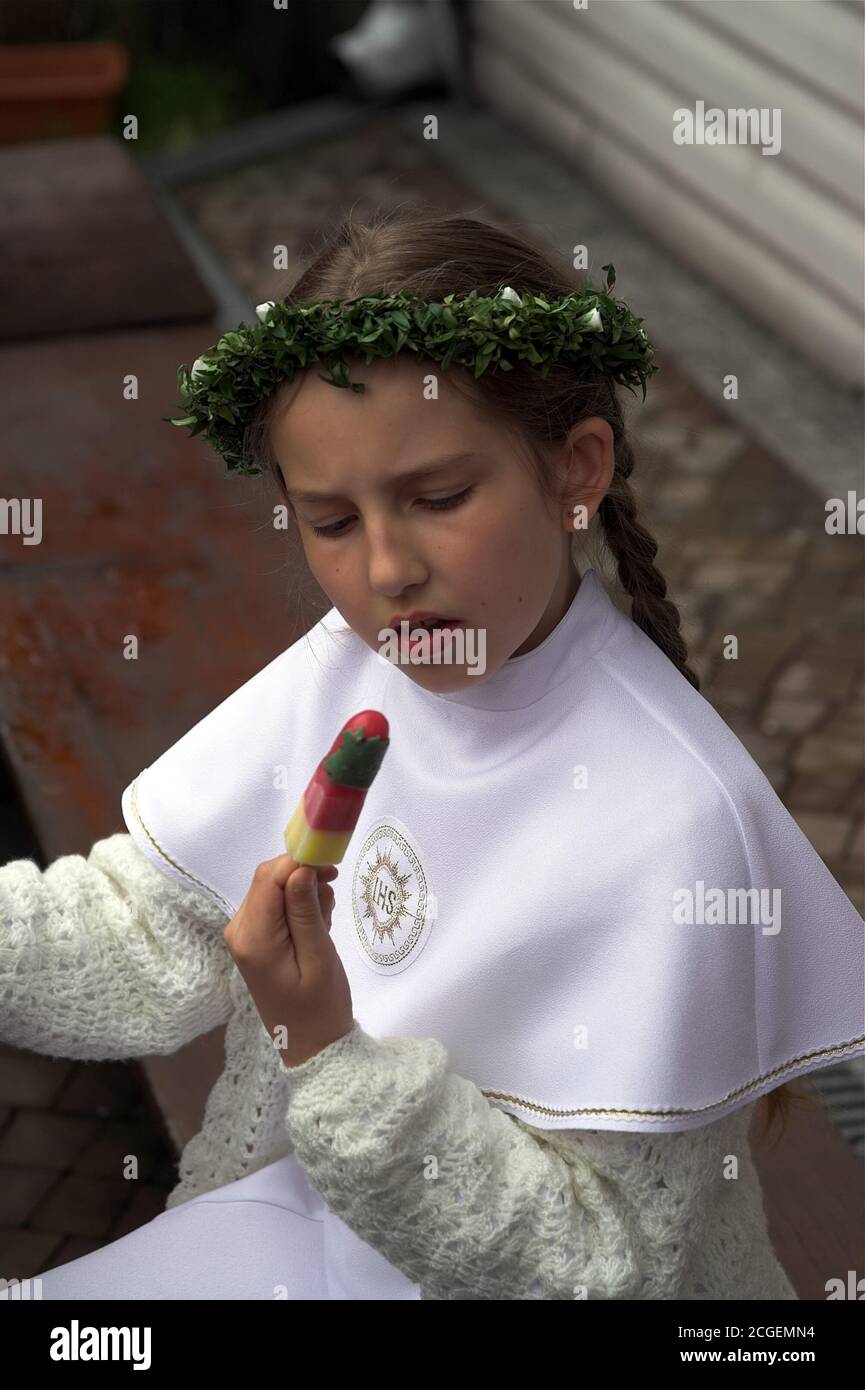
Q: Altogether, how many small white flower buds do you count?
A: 4